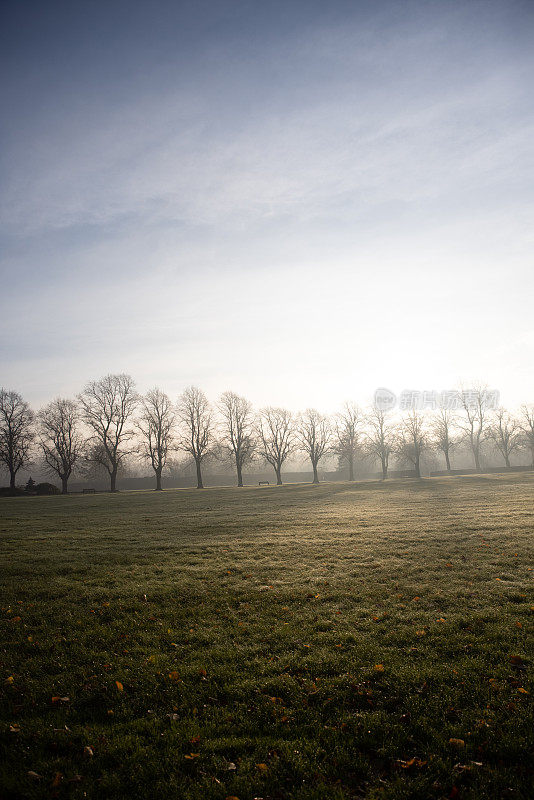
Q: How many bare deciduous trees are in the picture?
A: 15